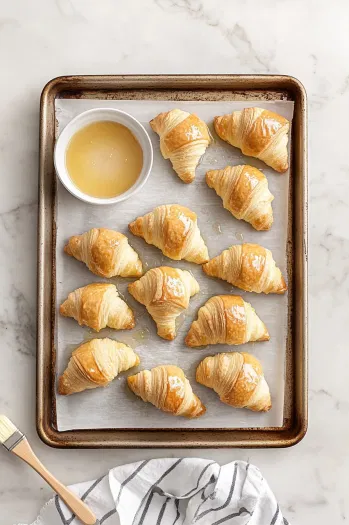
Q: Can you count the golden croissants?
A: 12